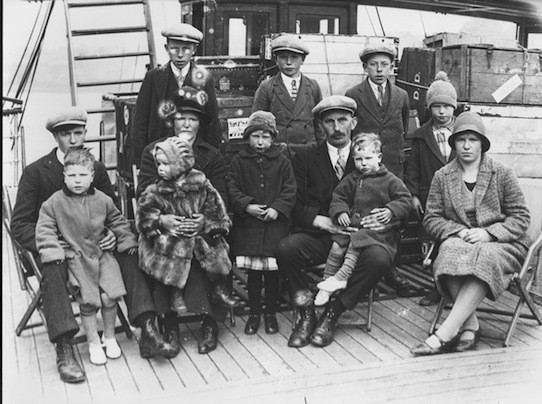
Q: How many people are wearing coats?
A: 12